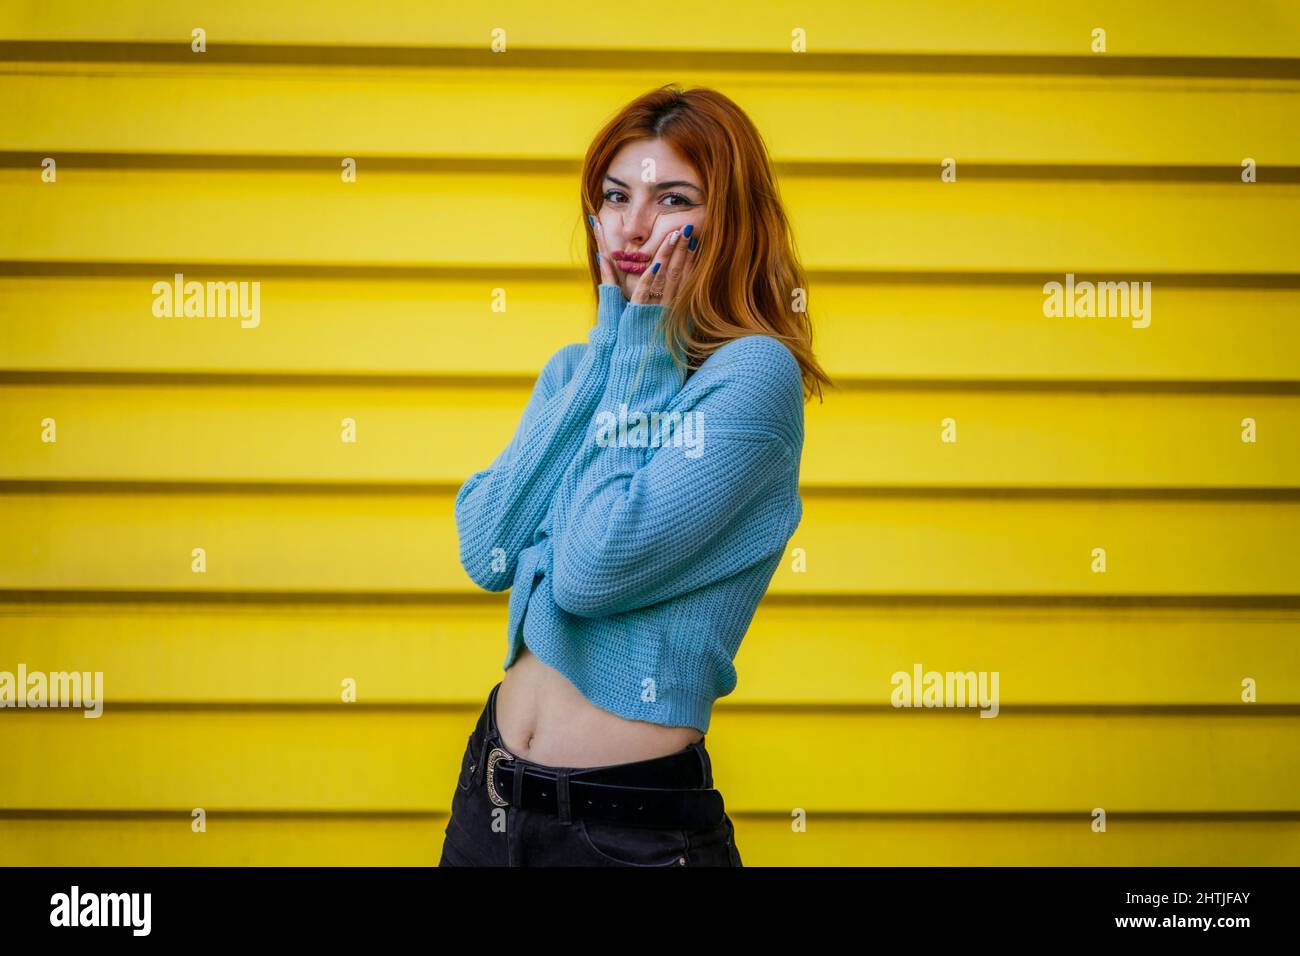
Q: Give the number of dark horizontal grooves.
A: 8